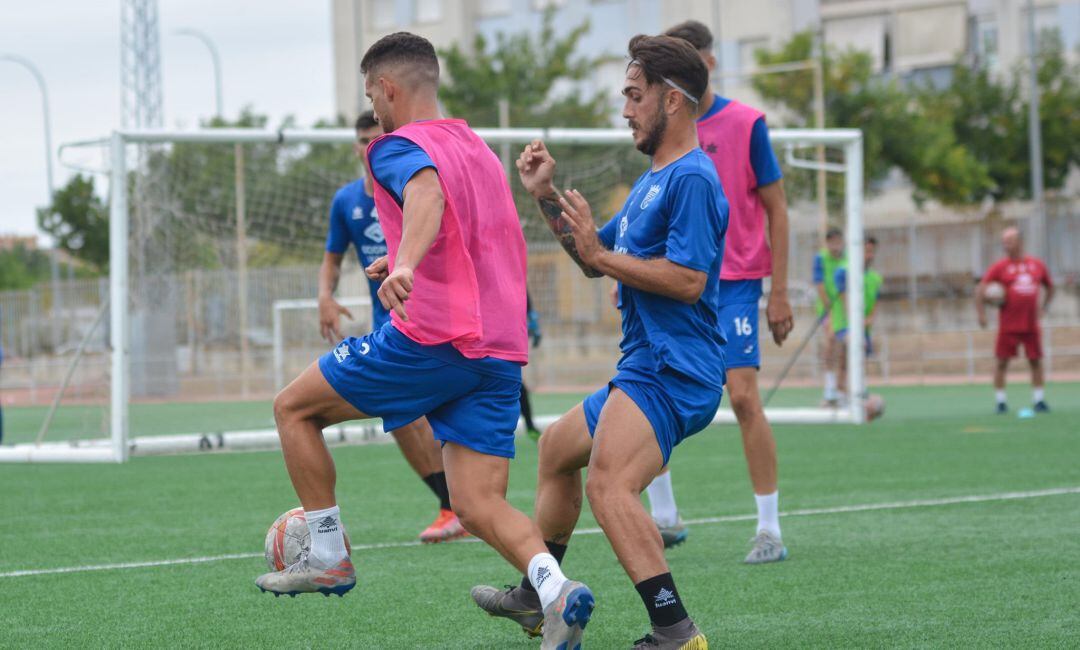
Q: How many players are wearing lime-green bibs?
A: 2